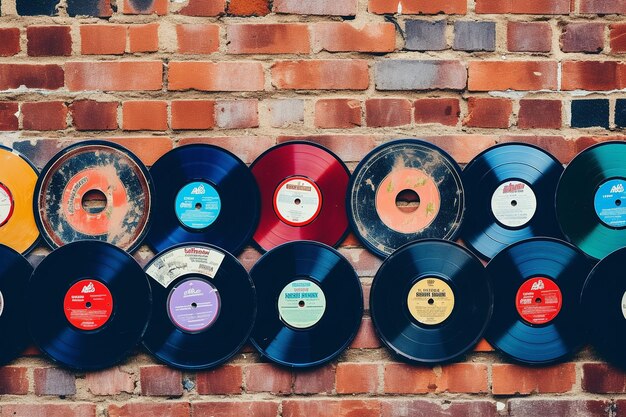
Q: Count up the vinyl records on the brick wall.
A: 14